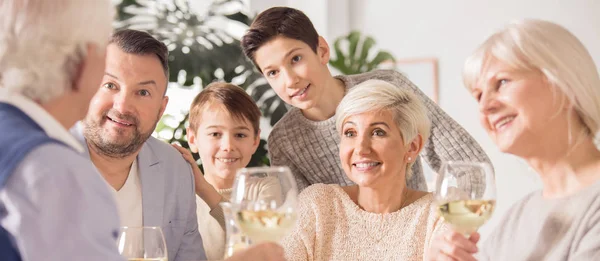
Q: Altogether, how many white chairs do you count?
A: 0